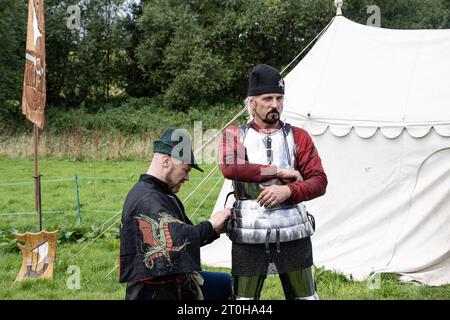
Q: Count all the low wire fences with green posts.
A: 1